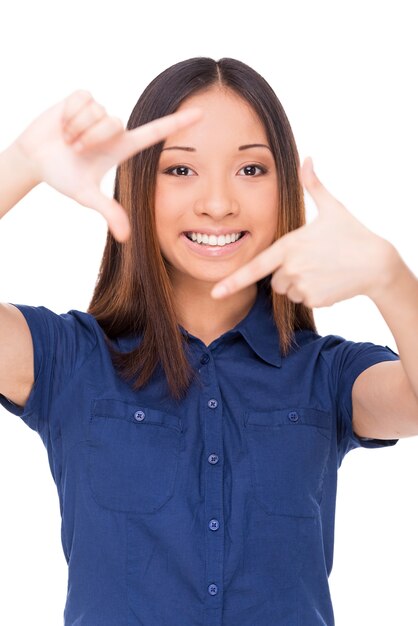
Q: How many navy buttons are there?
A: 7